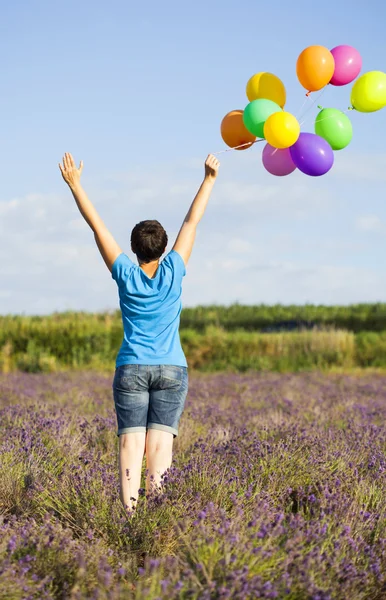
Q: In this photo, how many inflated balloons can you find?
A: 10